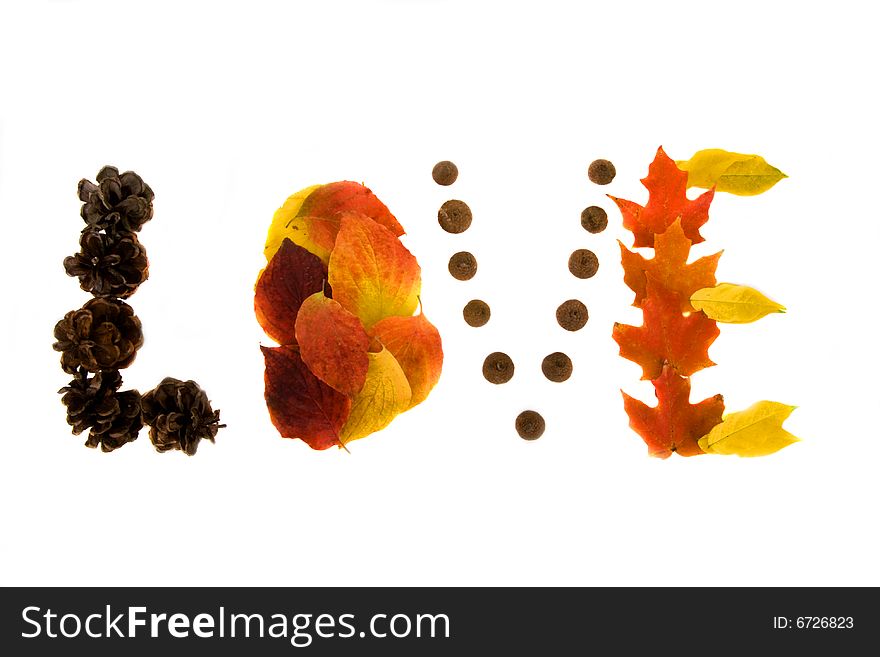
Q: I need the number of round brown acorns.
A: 11